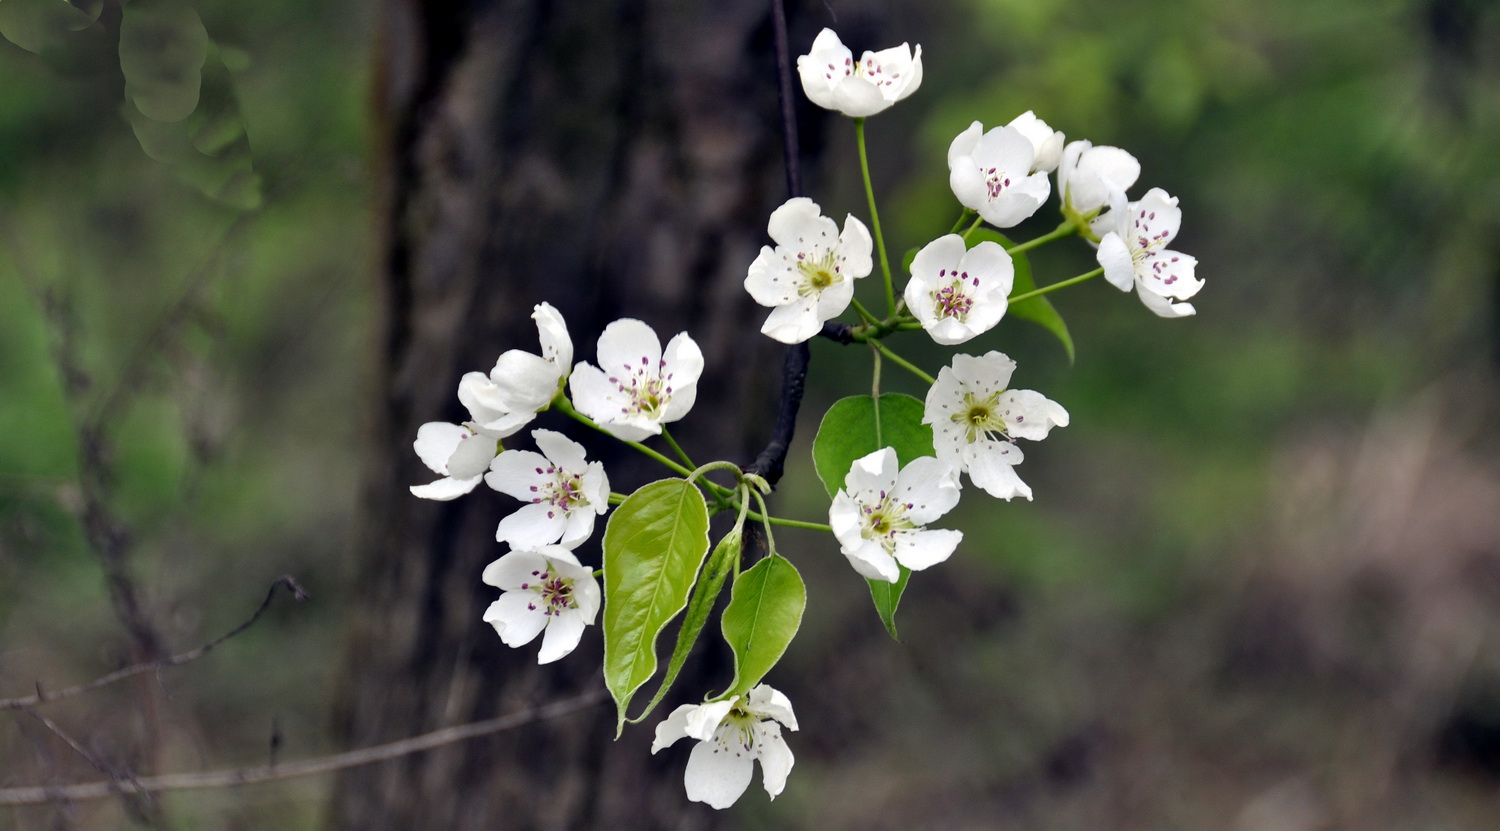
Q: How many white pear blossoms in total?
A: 15